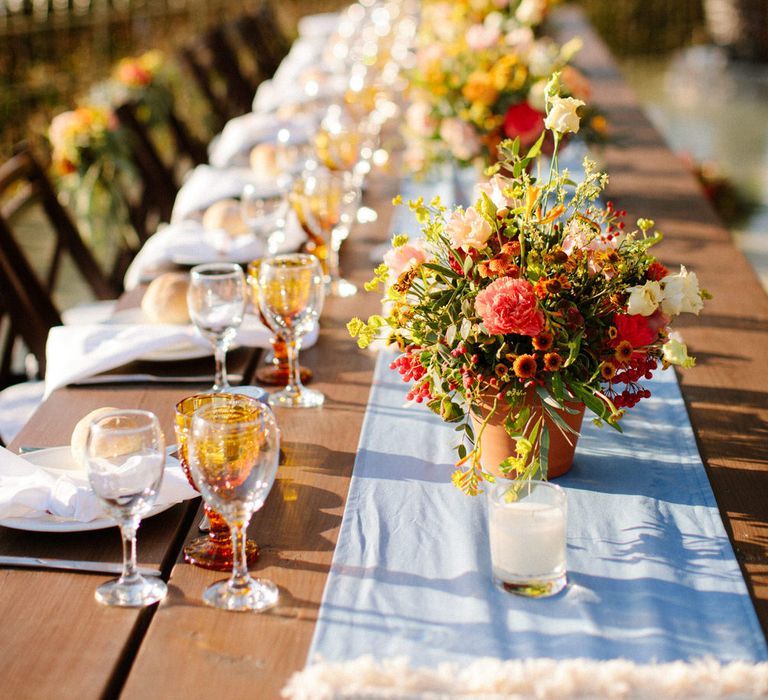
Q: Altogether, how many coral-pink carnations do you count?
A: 1